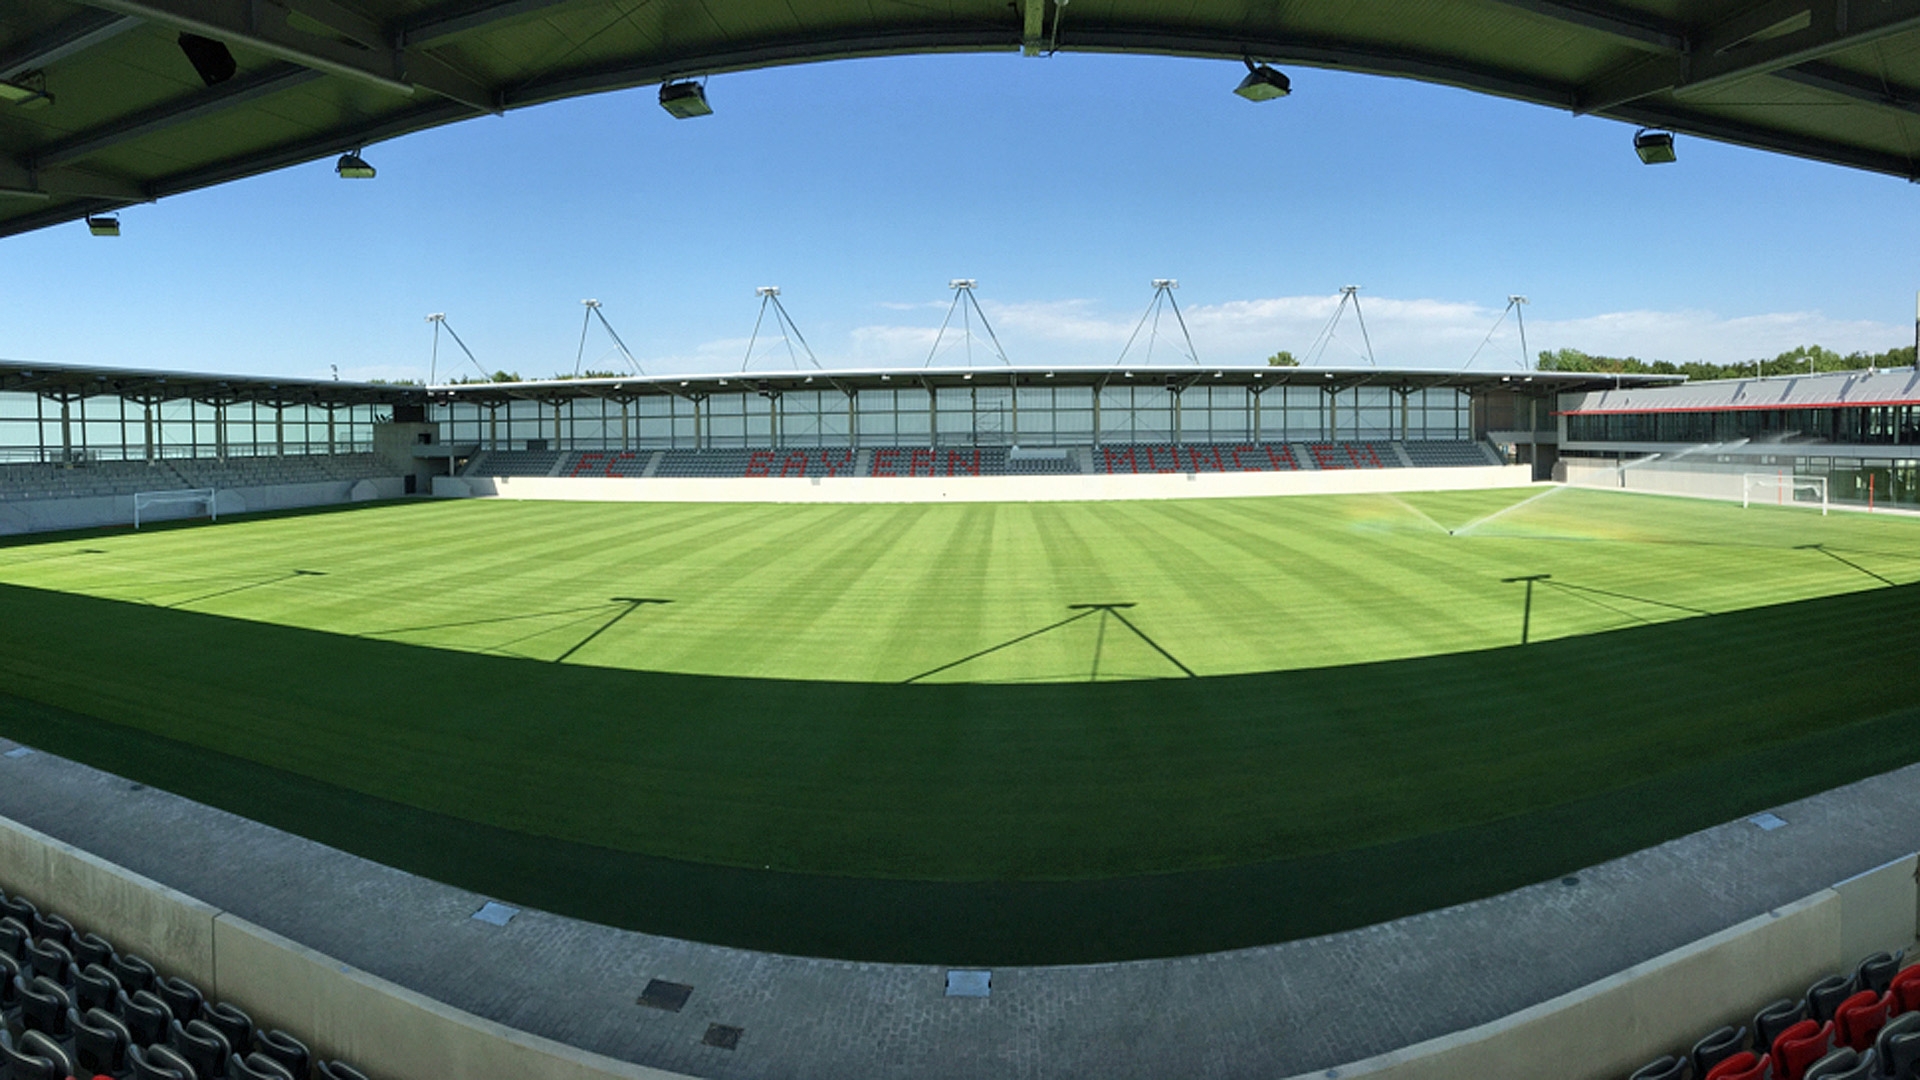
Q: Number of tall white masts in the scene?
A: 7